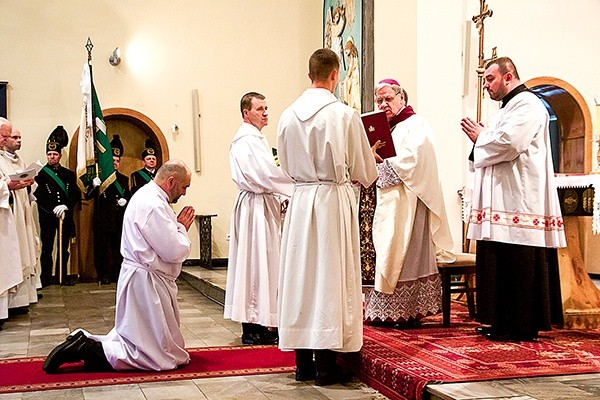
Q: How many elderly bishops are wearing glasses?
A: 1